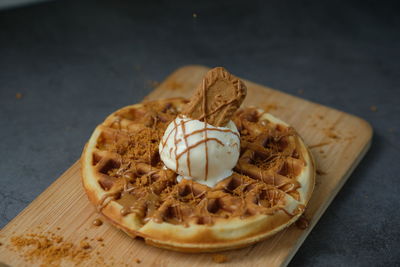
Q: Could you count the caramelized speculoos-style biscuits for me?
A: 1